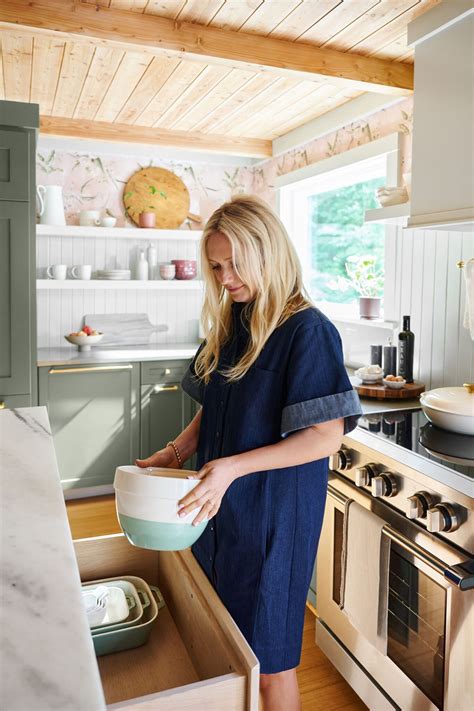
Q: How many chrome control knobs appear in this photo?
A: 5